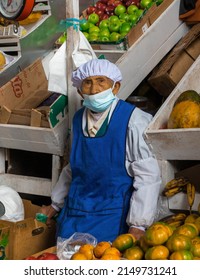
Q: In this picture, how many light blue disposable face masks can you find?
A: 1